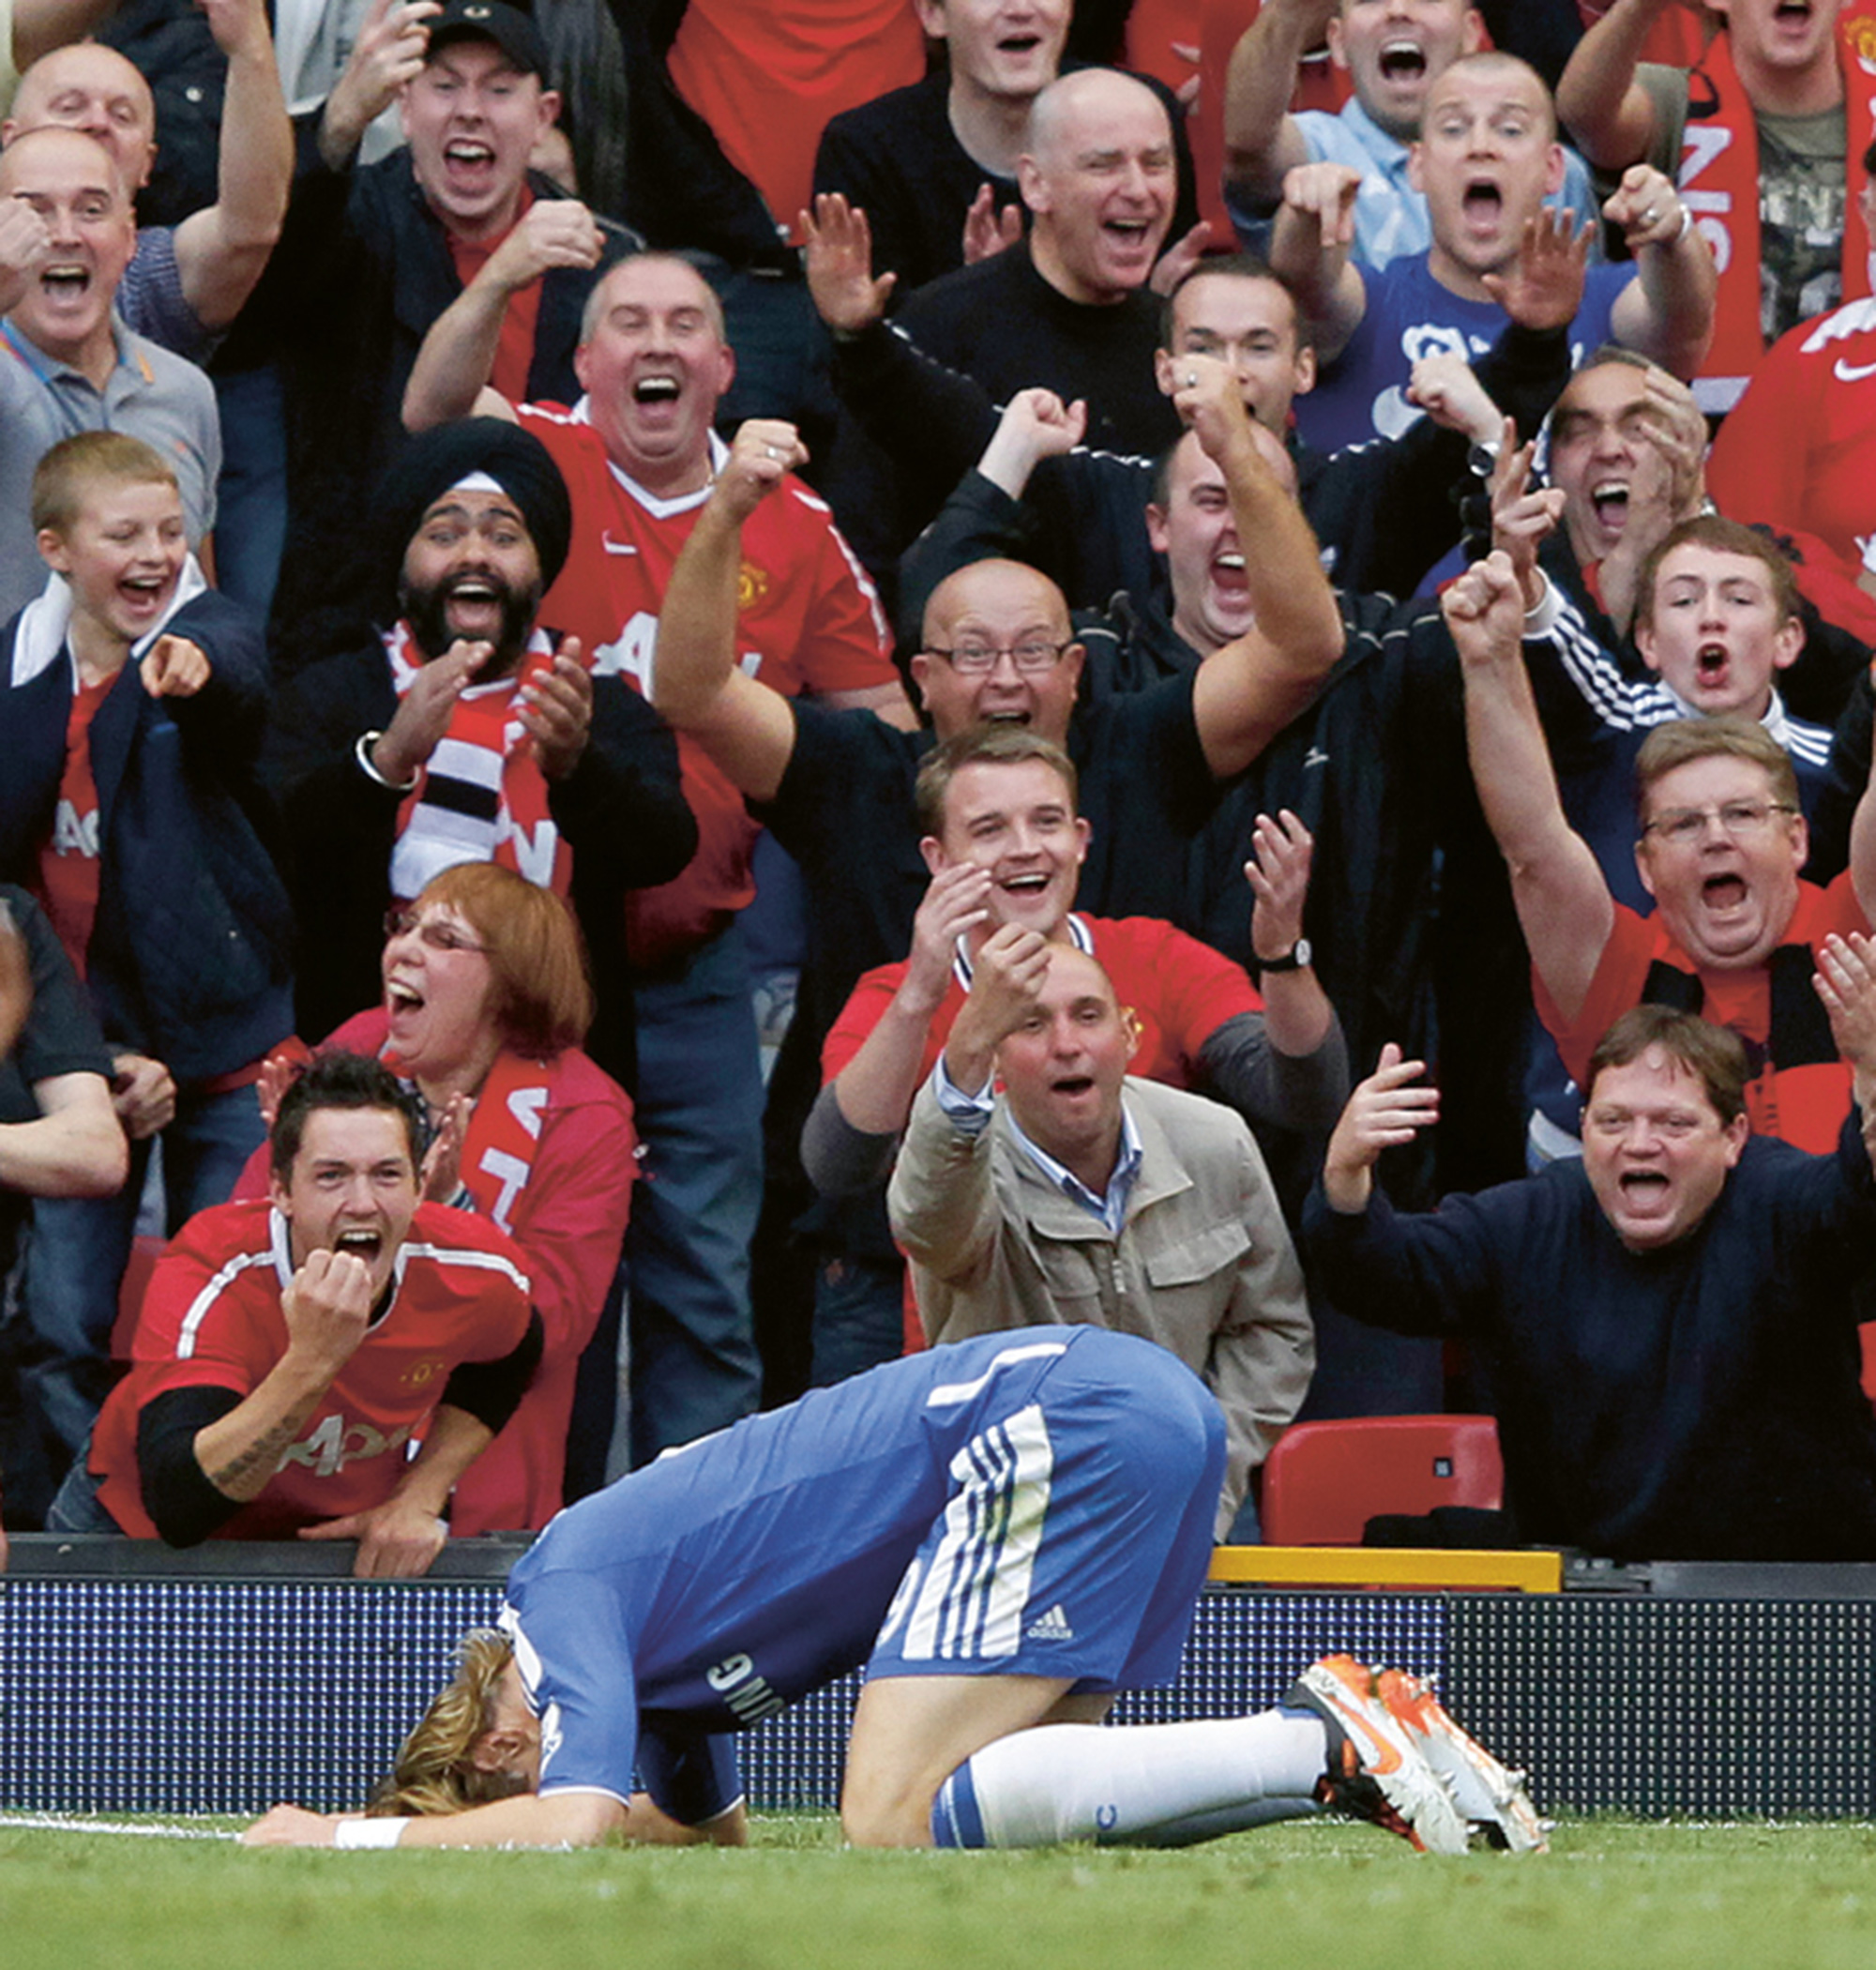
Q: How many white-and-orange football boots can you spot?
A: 2